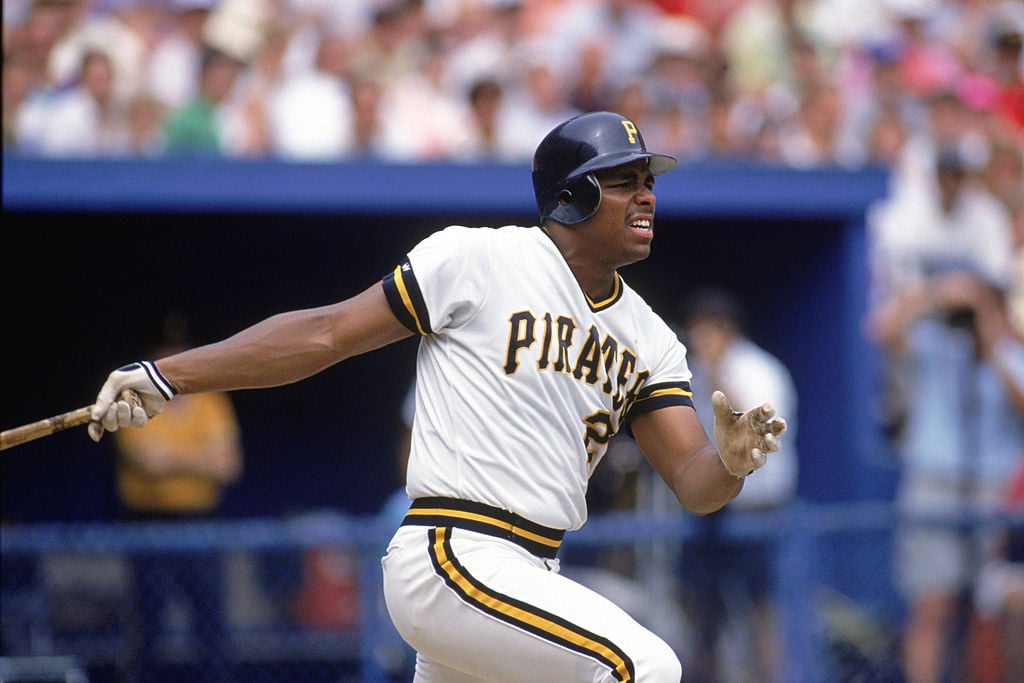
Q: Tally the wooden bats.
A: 1